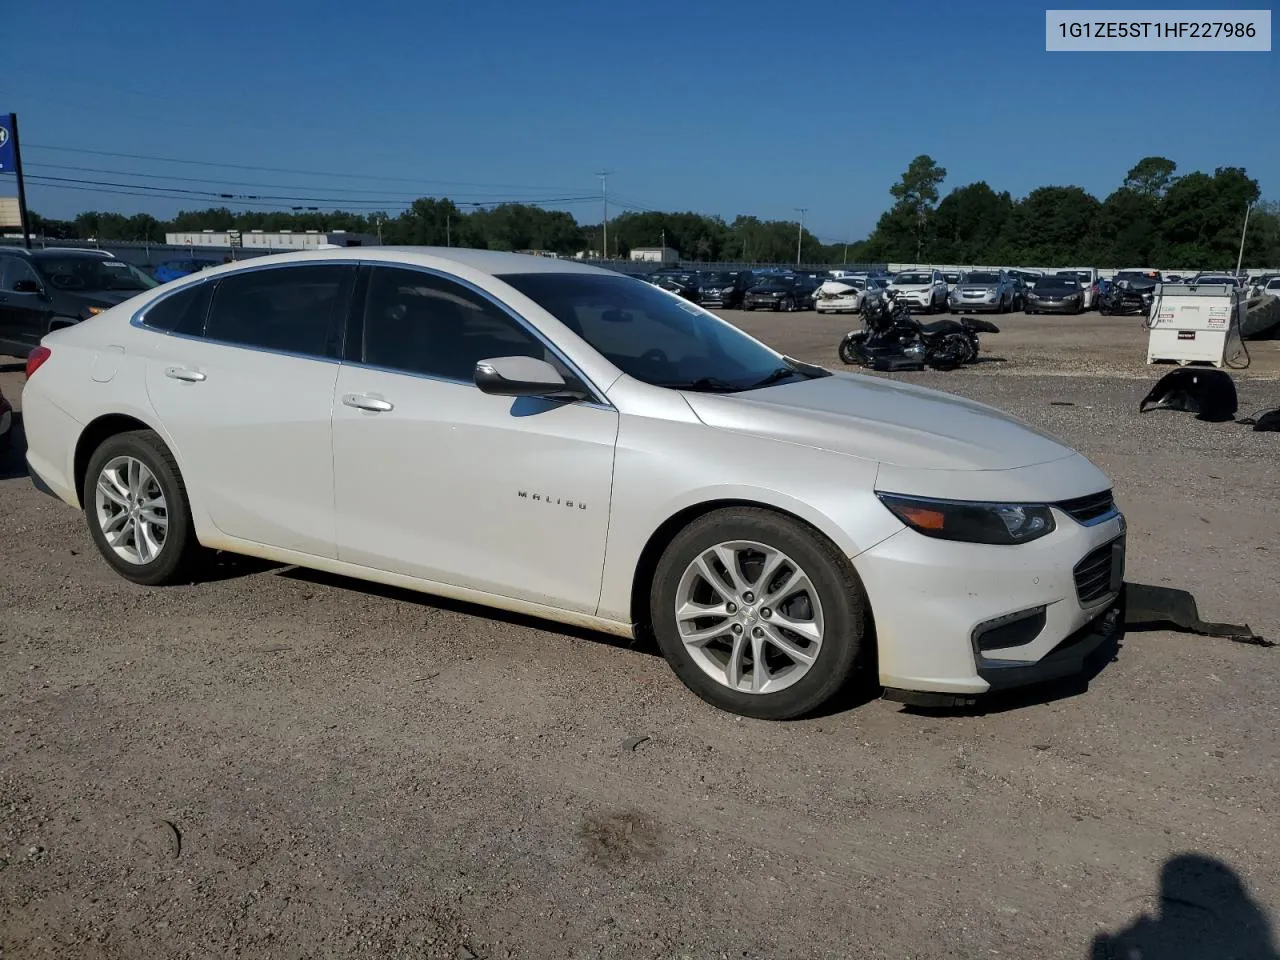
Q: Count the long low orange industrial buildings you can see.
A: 0